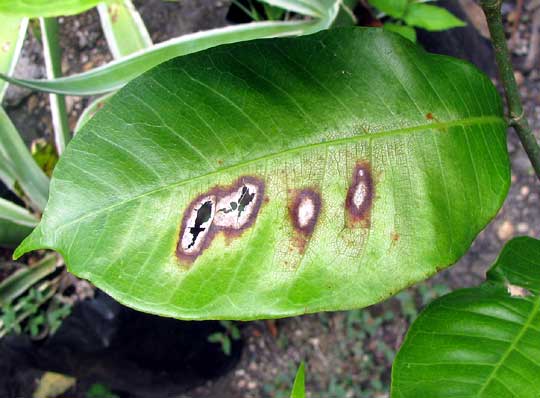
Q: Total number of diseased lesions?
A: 4